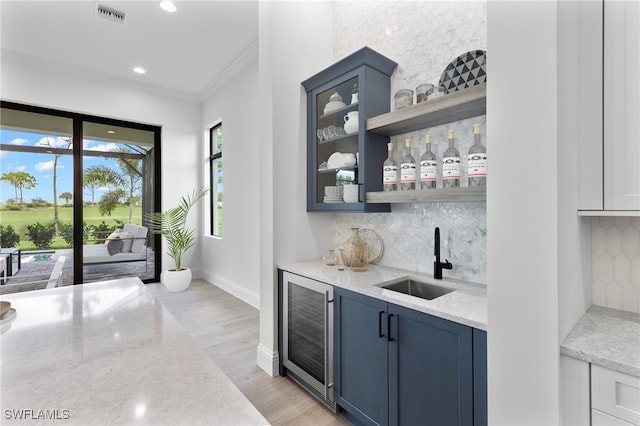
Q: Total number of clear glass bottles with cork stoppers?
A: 5